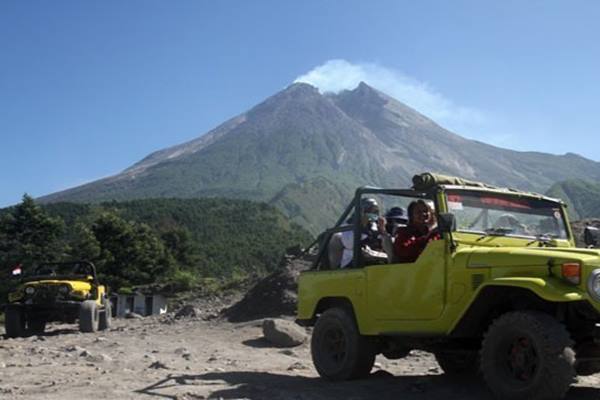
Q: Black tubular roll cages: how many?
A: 2